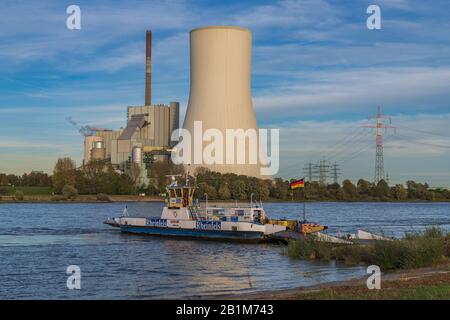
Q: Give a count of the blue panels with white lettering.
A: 2